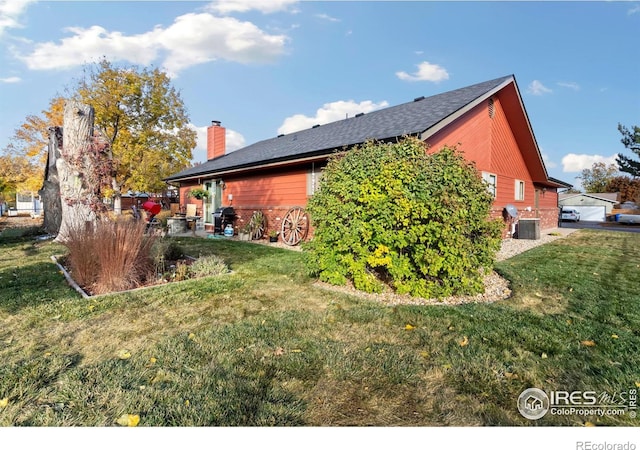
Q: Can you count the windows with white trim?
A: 2